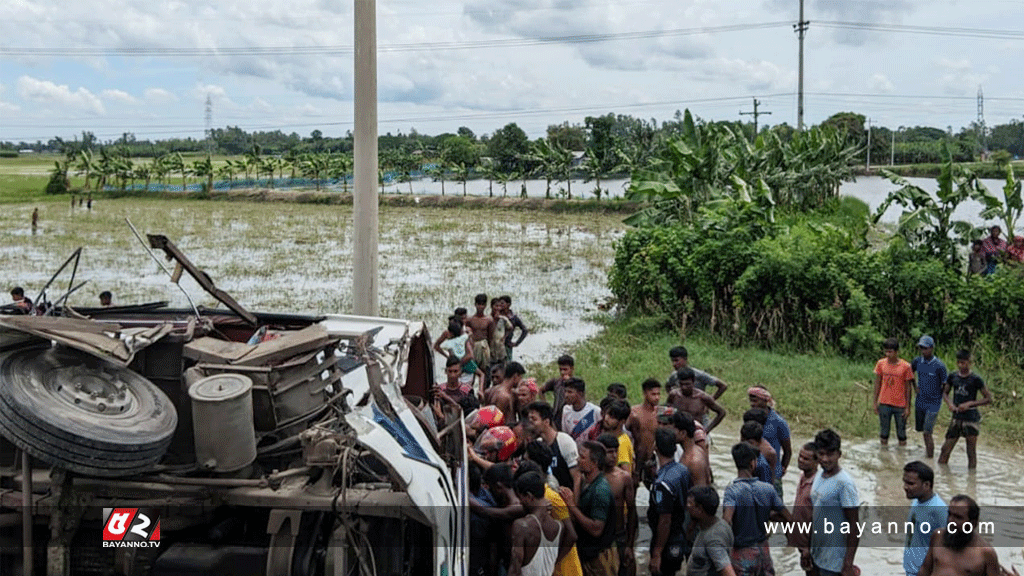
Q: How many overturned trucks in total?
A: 1